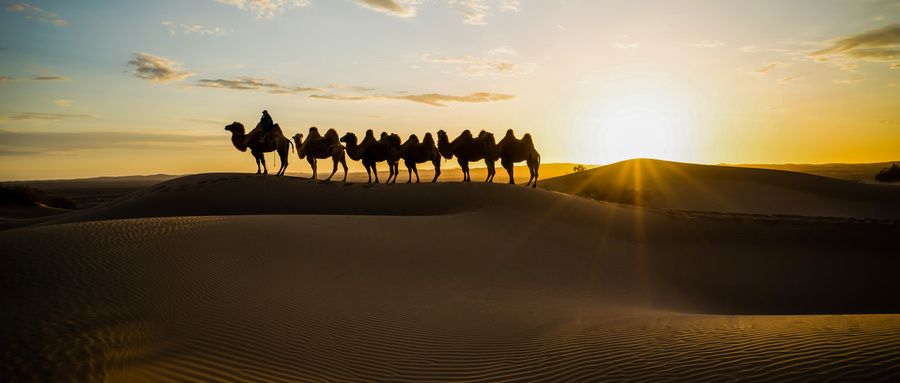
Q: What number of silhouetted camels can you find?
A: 6